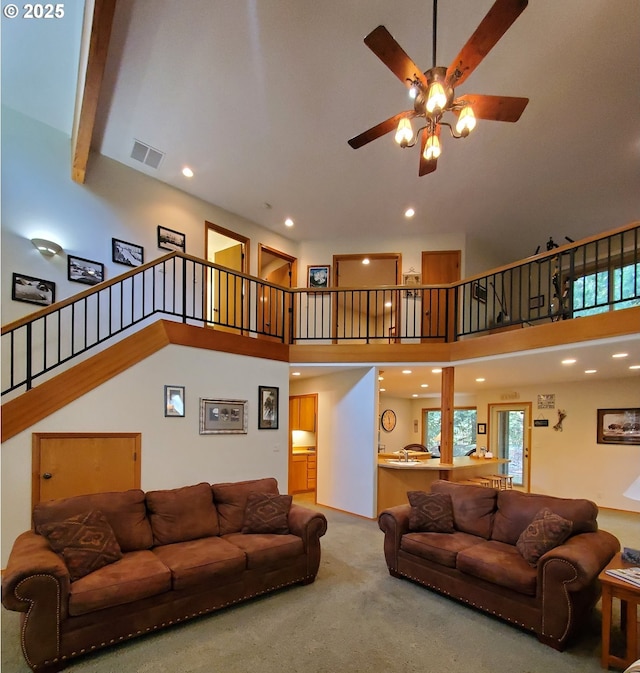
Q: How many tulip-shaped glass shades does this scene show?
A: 4